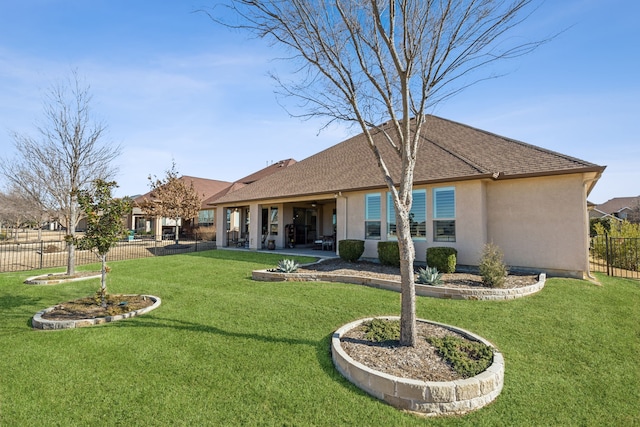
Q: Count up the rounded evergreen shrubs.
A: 3